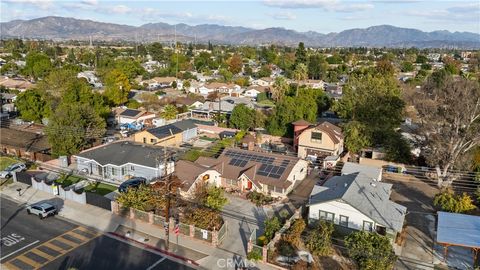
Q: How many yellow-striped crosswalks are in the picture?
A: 1